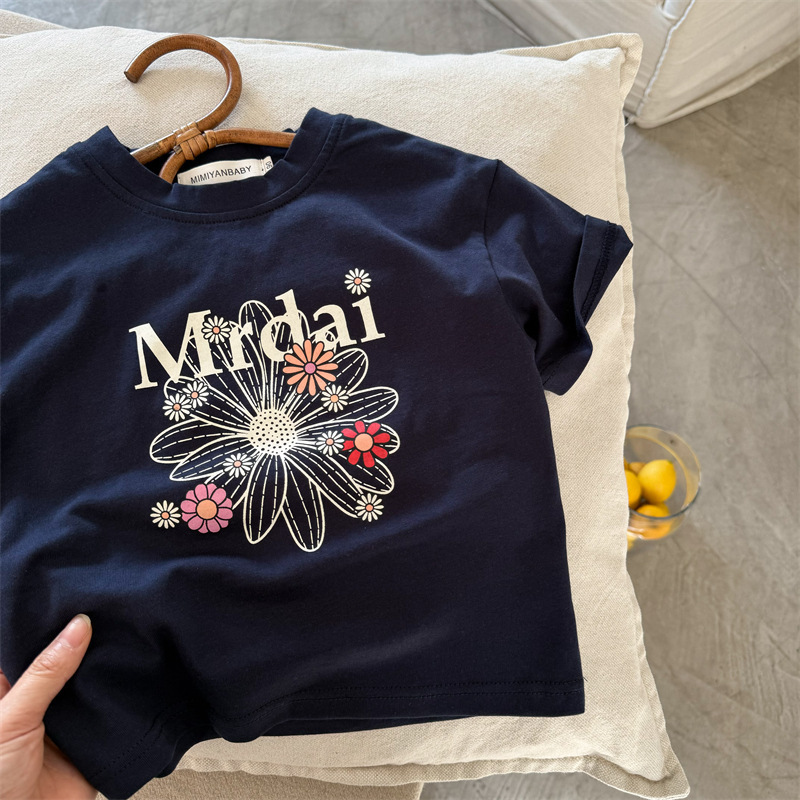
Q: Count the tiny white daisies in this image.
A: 9